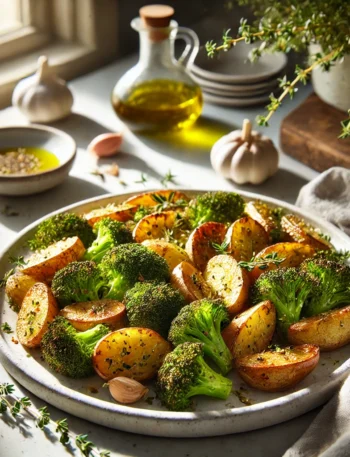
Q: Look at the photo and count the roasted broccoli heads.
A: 11